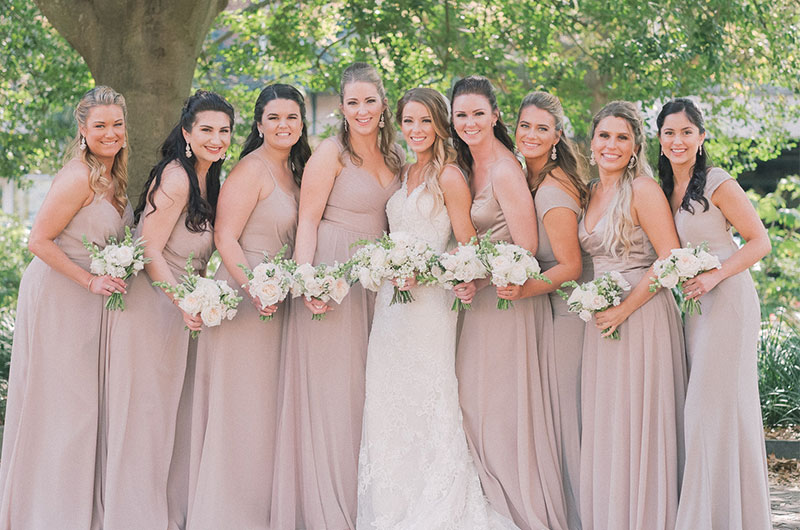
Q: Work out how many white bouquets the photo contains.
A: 9